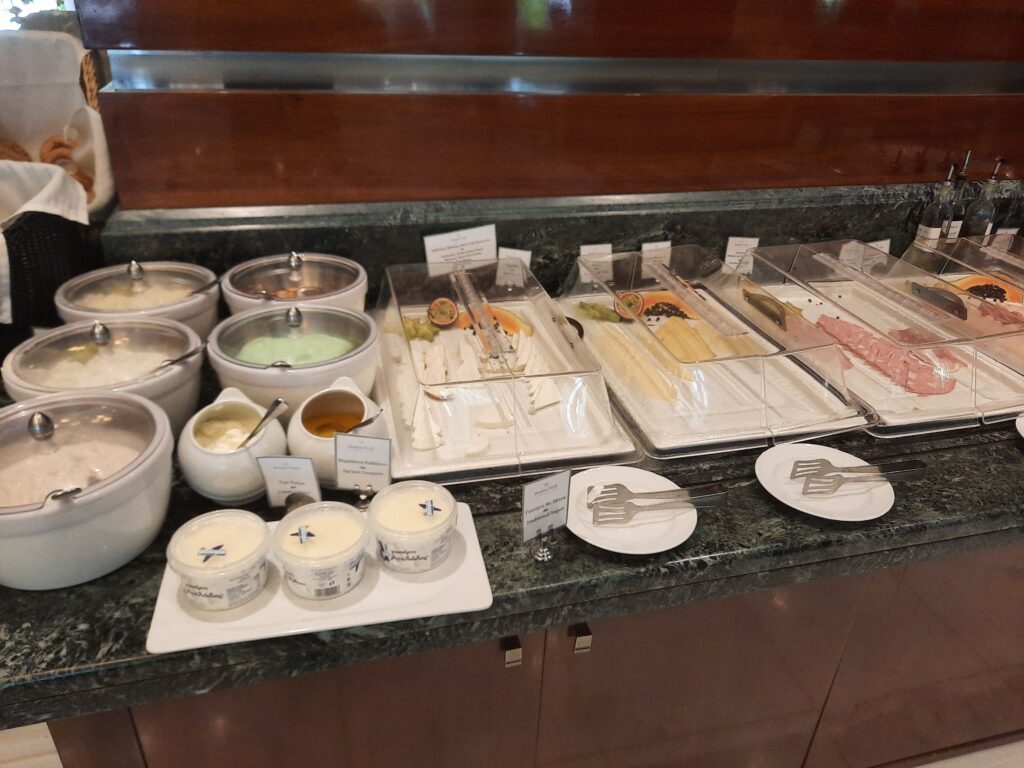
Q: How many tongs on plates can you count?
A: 2